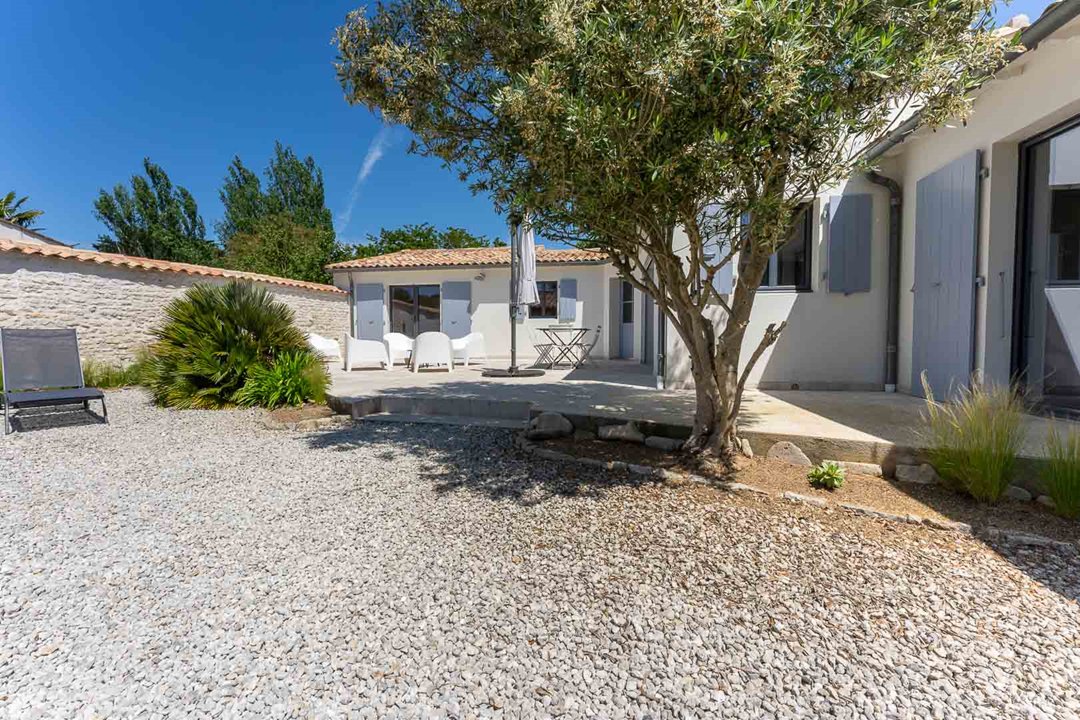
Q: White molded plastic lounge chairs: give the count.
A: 5